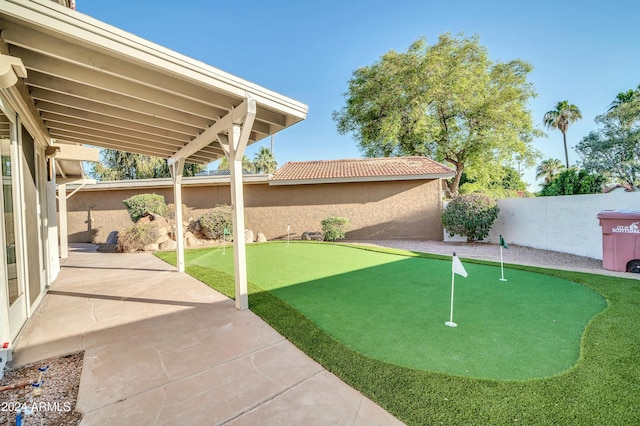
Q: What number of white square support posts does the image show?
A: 3